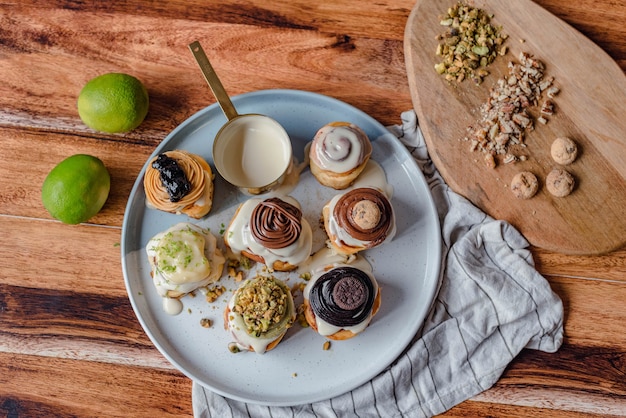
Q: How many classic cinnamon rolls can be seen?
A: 1